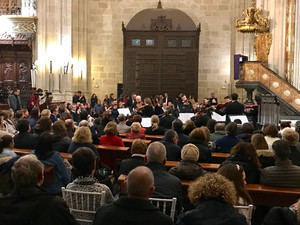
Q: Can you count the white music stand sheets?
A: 5